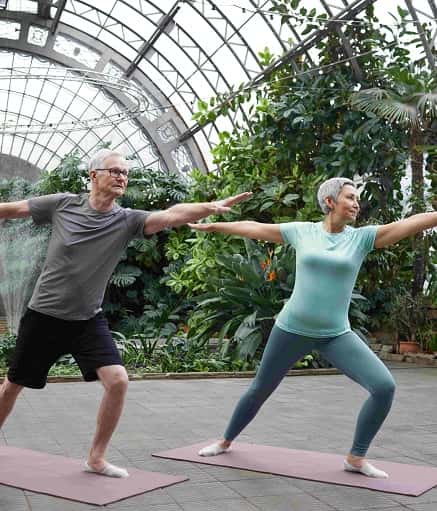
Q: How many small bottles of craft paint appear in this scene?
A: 0